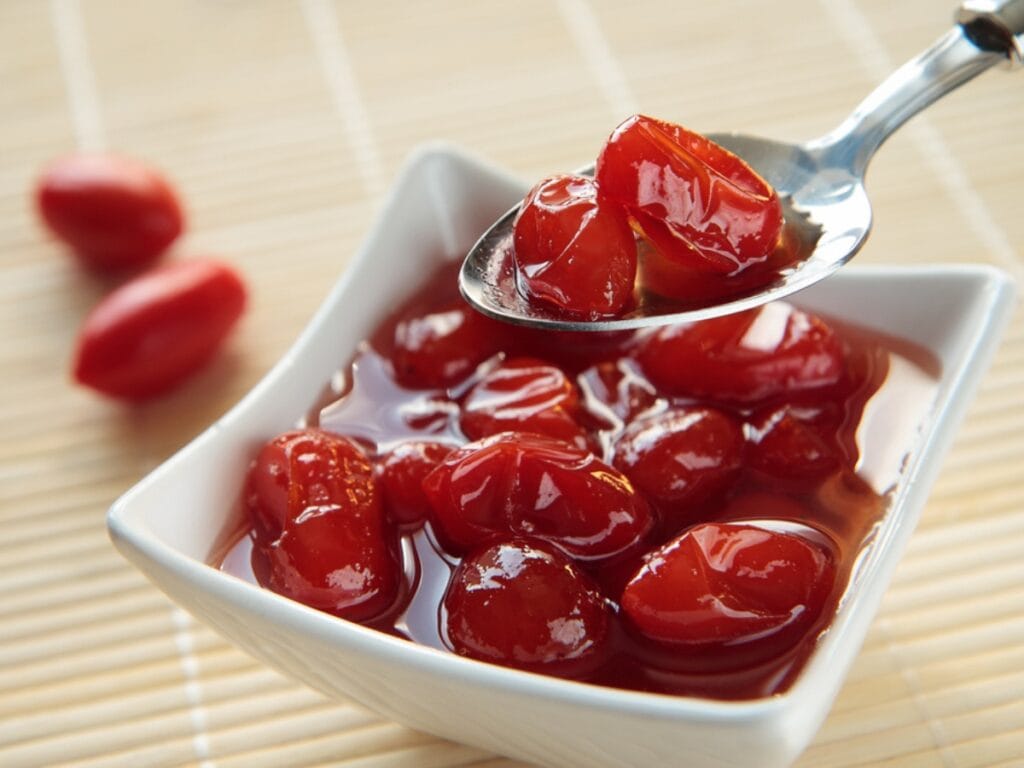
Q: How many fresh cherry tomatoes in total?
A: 2